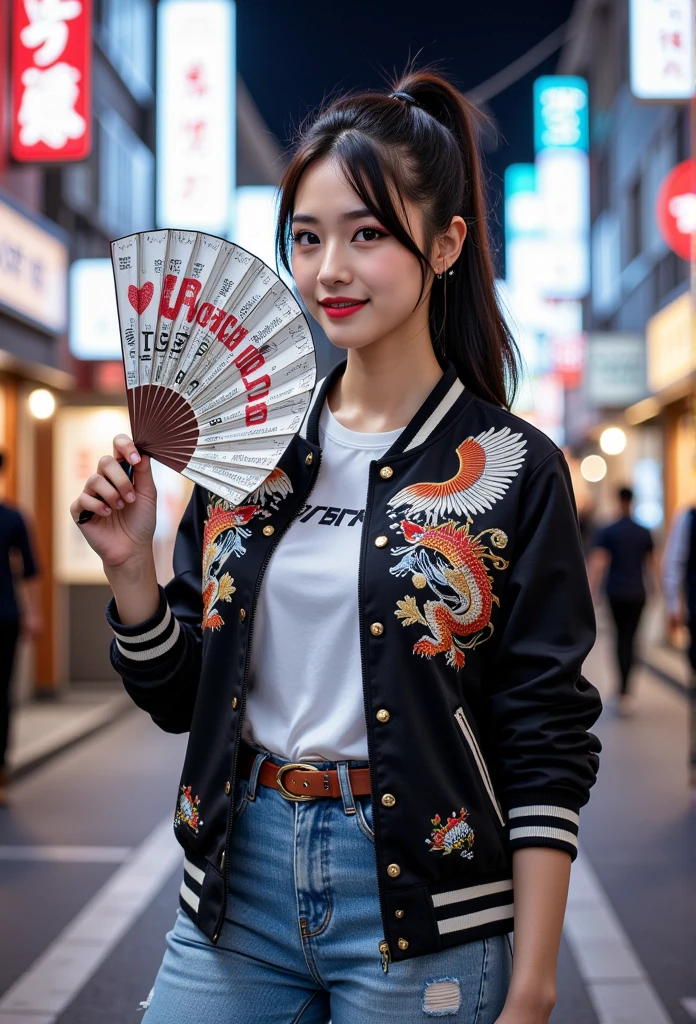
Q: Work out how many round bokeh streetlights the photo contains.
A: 3